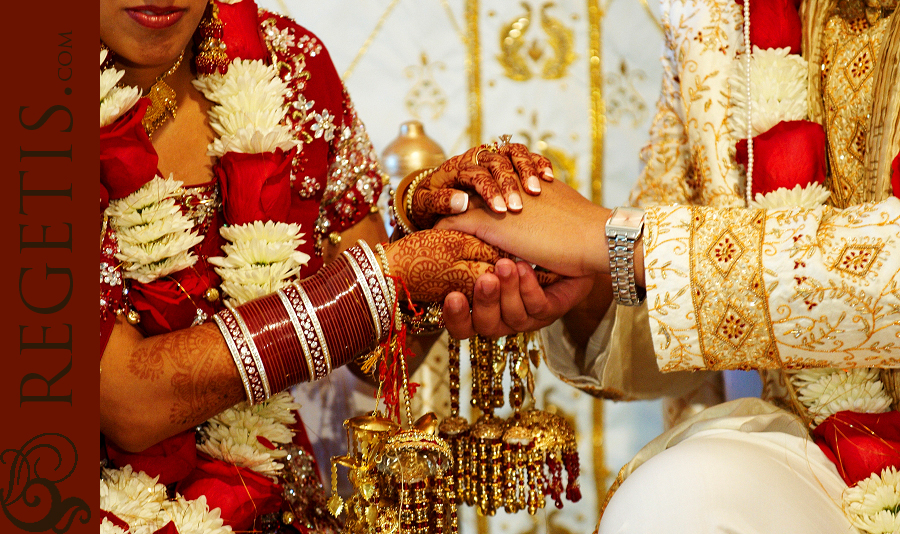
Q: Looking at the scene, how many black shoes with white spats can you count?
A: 0